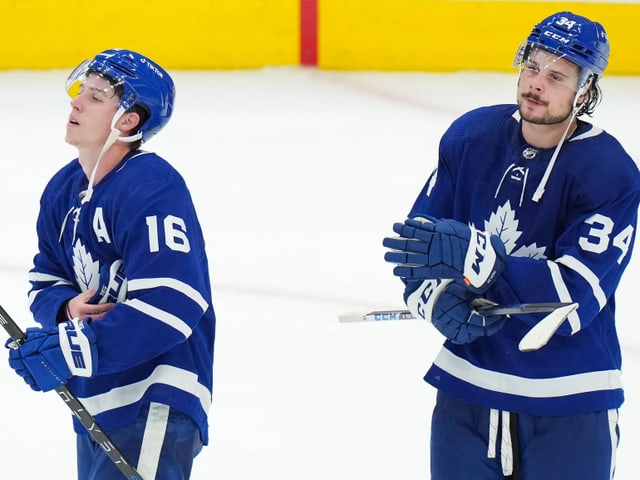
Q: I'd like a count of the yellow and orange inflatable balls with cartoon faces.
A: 0